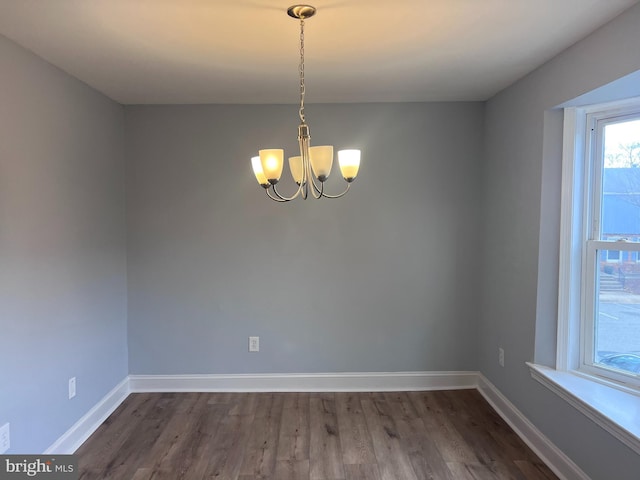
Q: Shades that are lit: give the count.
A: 3